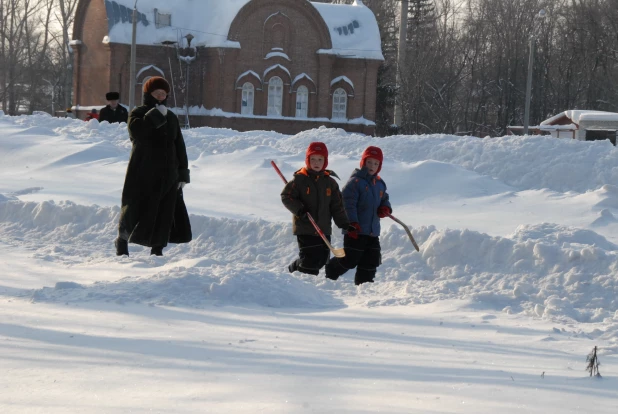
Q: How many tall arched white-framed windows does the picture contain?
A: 4